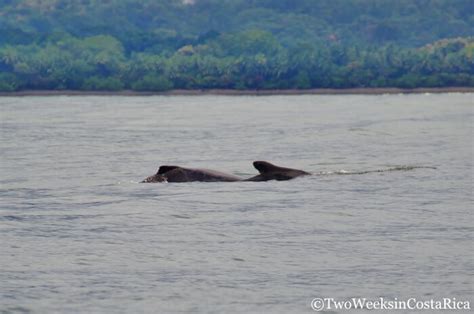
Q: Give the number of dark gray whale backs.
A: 2